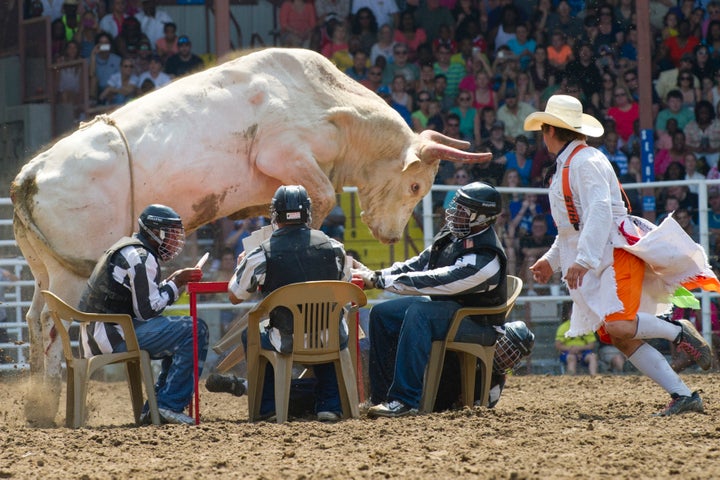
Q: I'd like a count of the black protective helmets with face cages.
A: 4